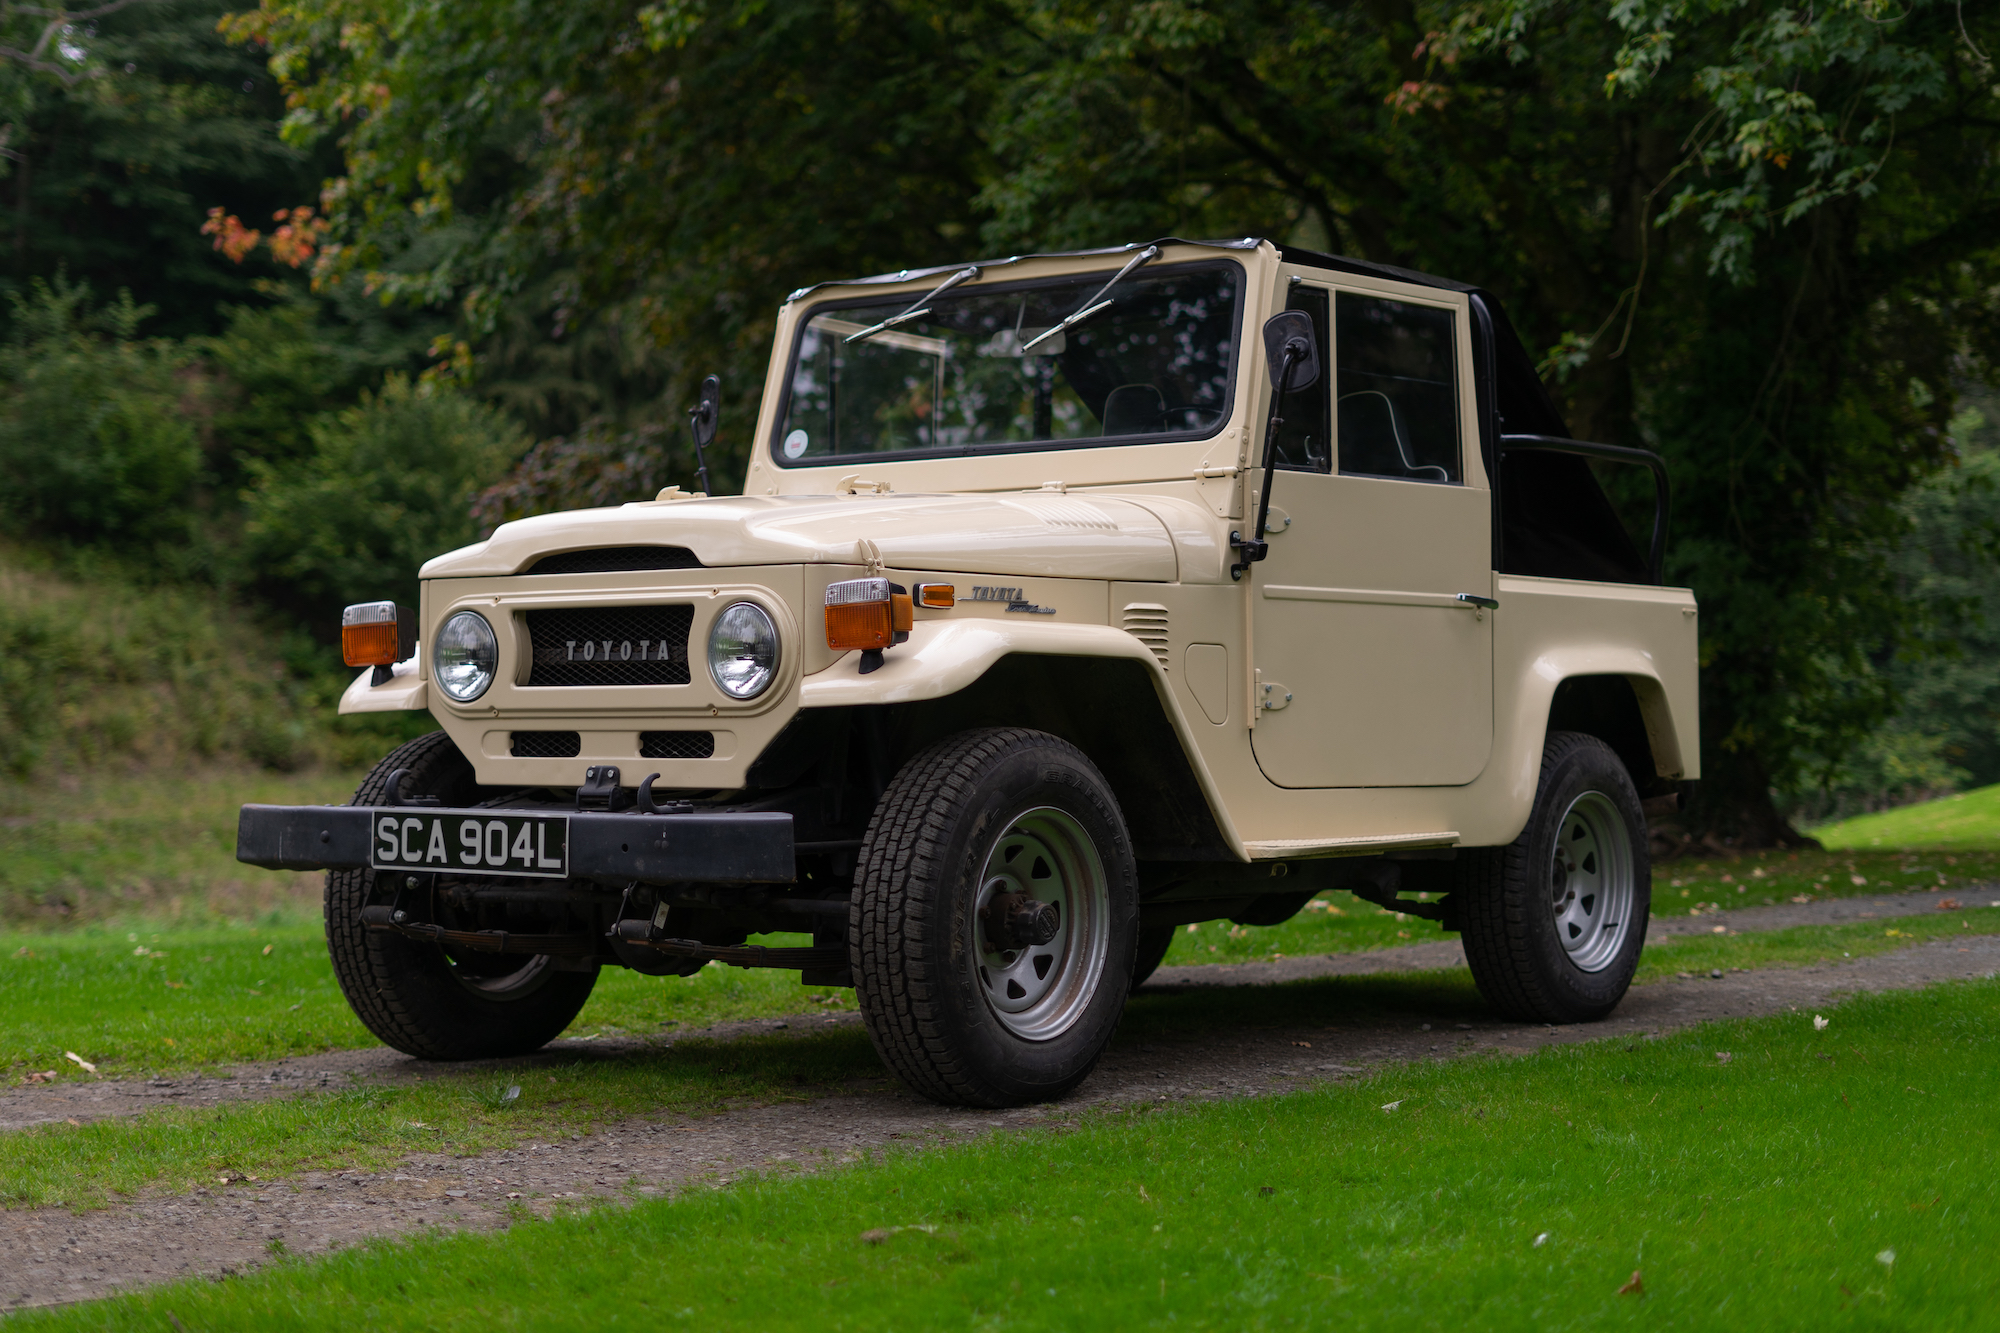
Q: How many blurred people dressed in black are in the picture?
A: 0